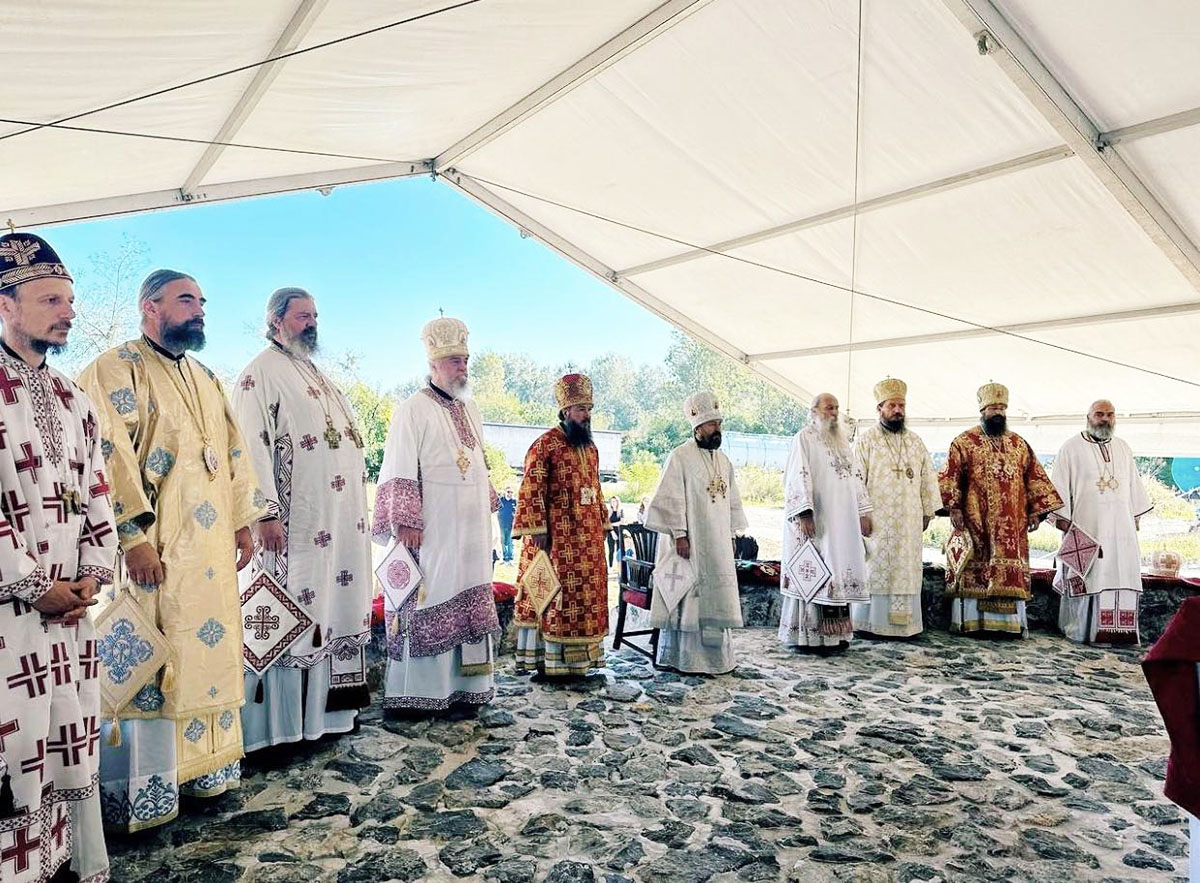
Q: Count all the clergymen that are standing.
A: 10